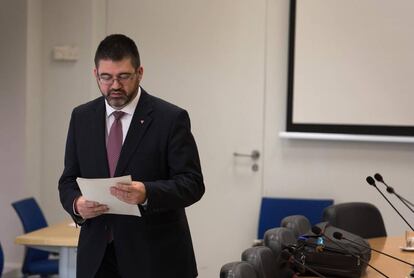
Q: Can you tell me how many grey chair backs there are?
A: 5